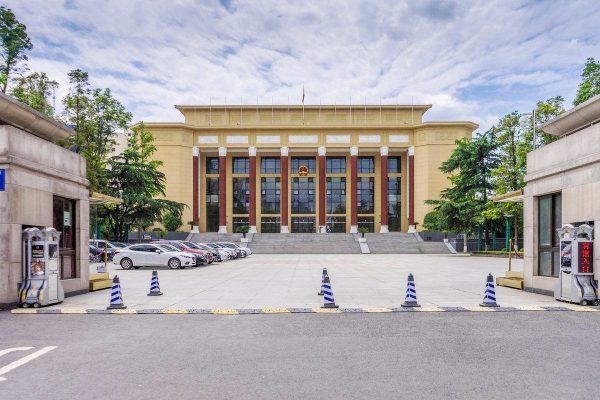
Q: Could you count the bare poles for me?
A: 14